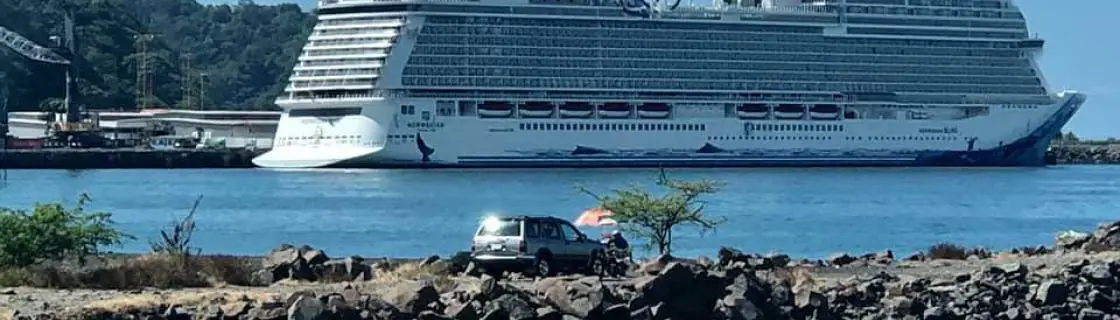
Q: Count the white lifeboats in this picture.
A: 8